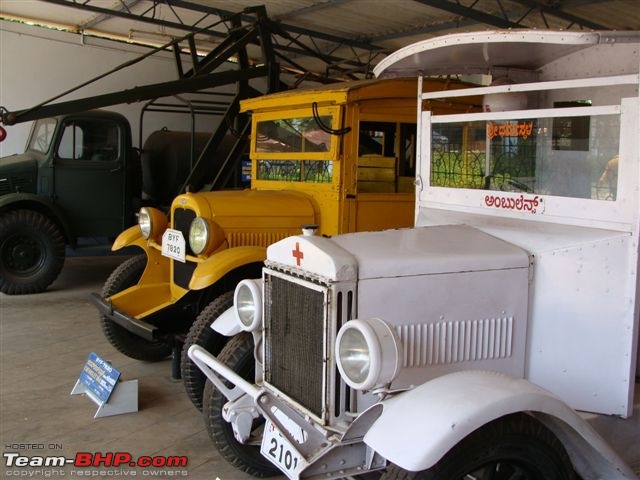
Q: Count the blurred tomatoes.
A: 0